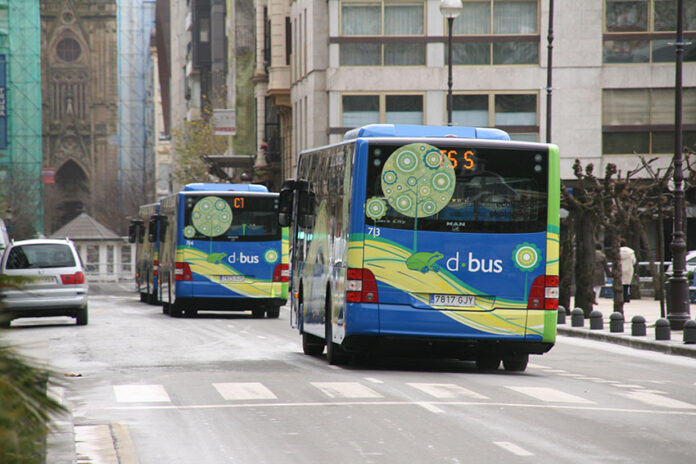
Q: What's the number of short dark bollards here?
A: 7